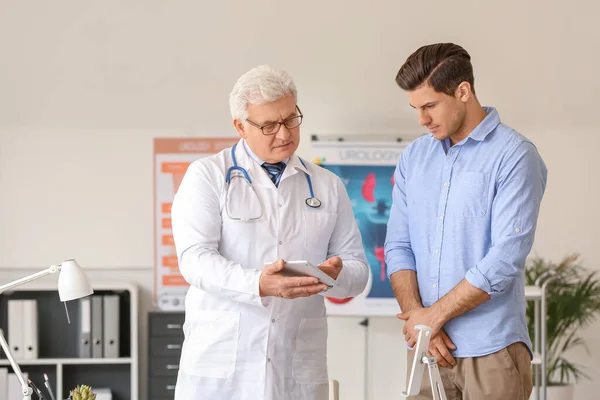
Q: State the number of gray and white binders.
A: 5